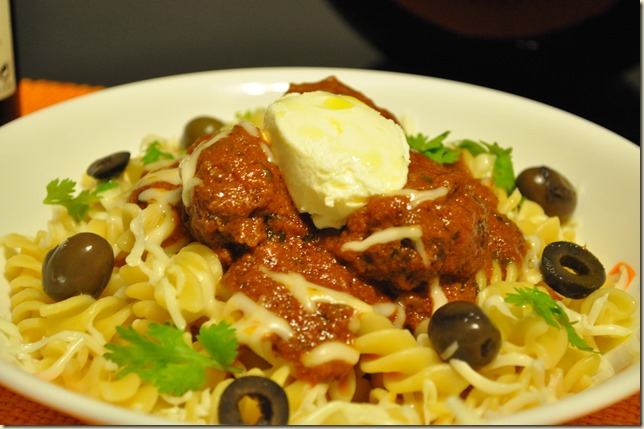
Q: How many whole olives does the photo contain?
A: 4